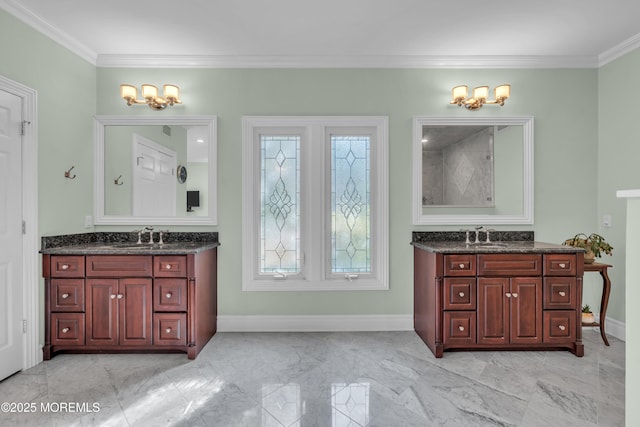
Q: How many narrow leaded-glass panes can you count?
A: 2